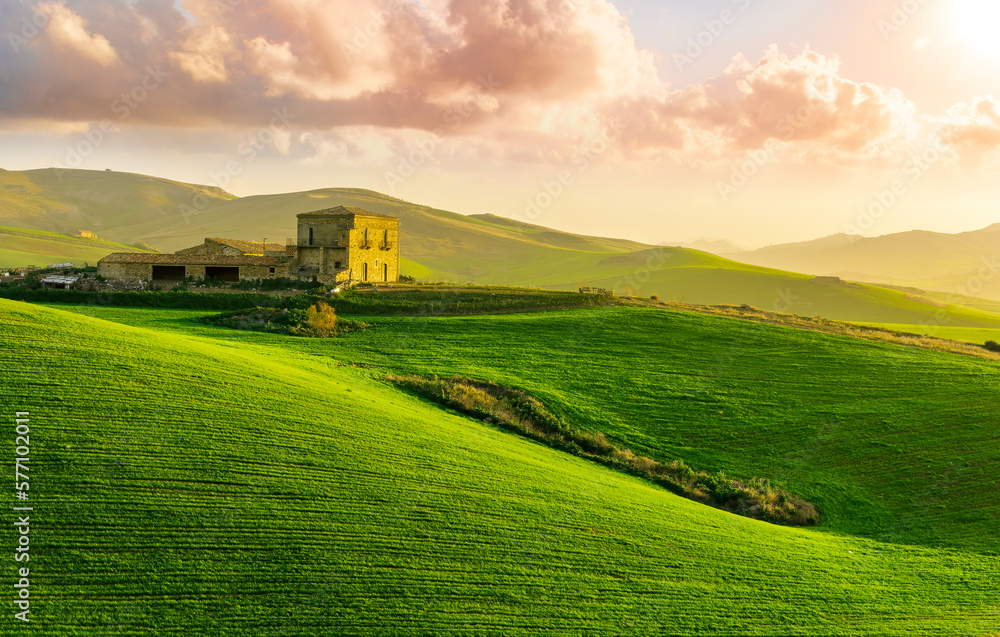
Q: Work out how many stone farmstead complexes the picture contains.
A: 1